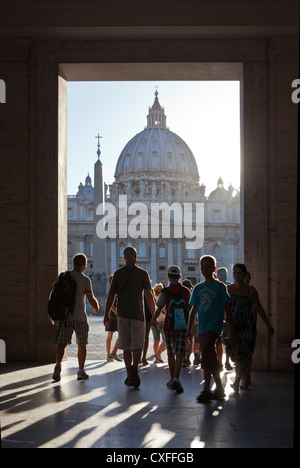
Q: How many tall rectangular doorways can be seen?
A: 1